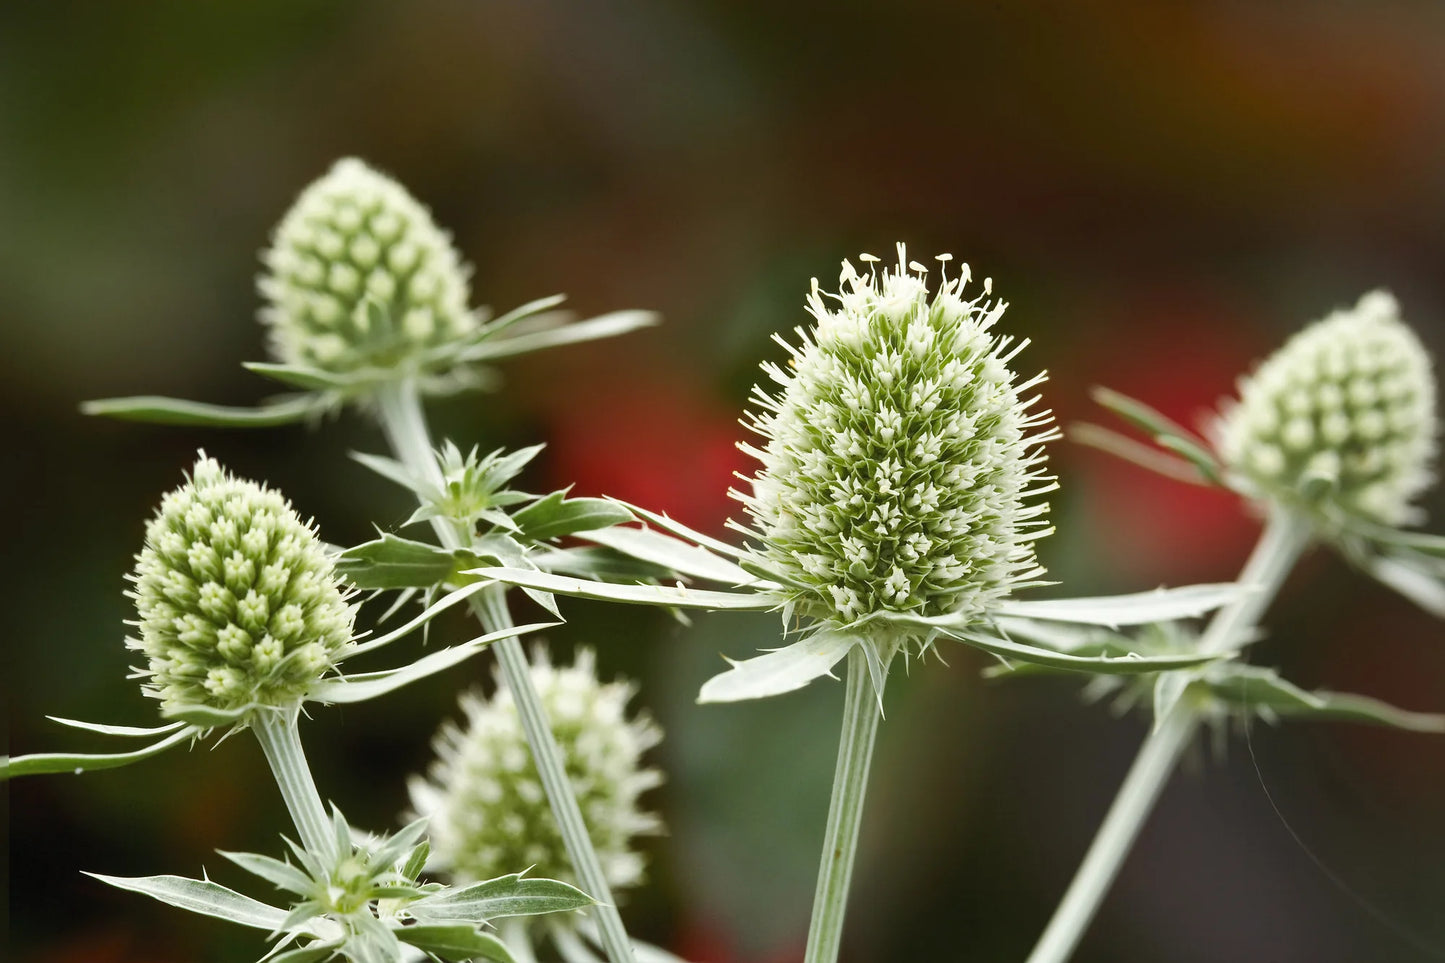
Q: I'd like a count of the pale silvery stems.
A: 4